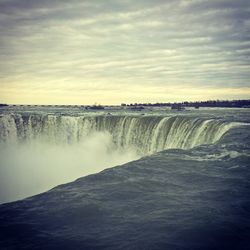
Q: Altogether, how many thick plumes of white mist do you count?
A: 1